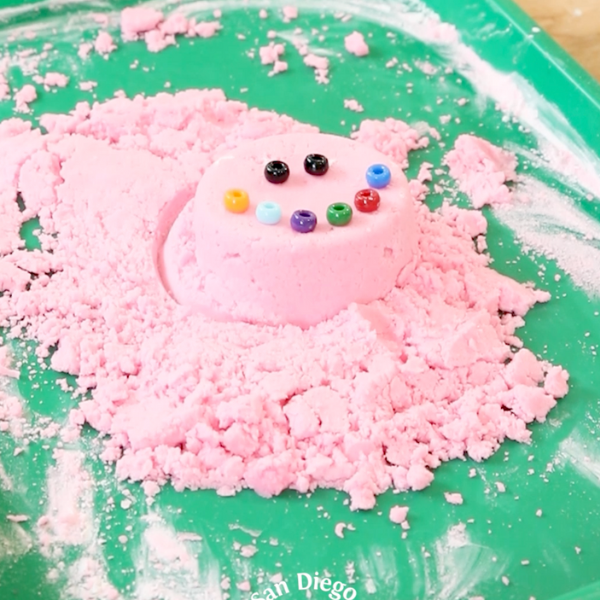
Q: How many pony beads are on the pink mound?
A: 8